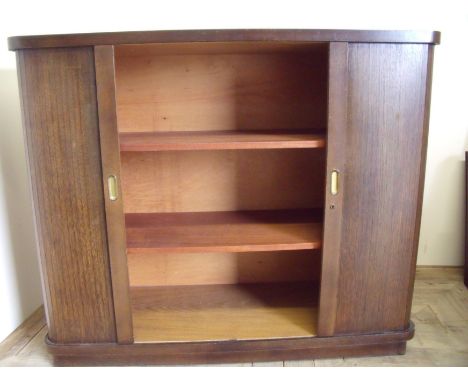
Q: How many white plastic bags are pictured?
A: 0